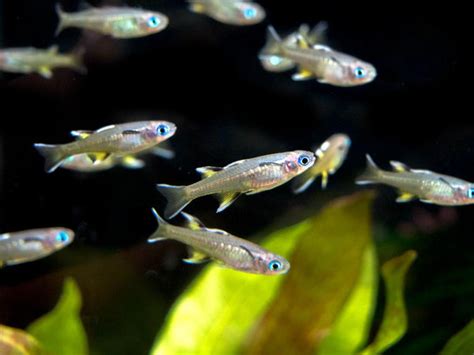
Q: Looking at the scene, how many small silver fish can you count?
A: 12